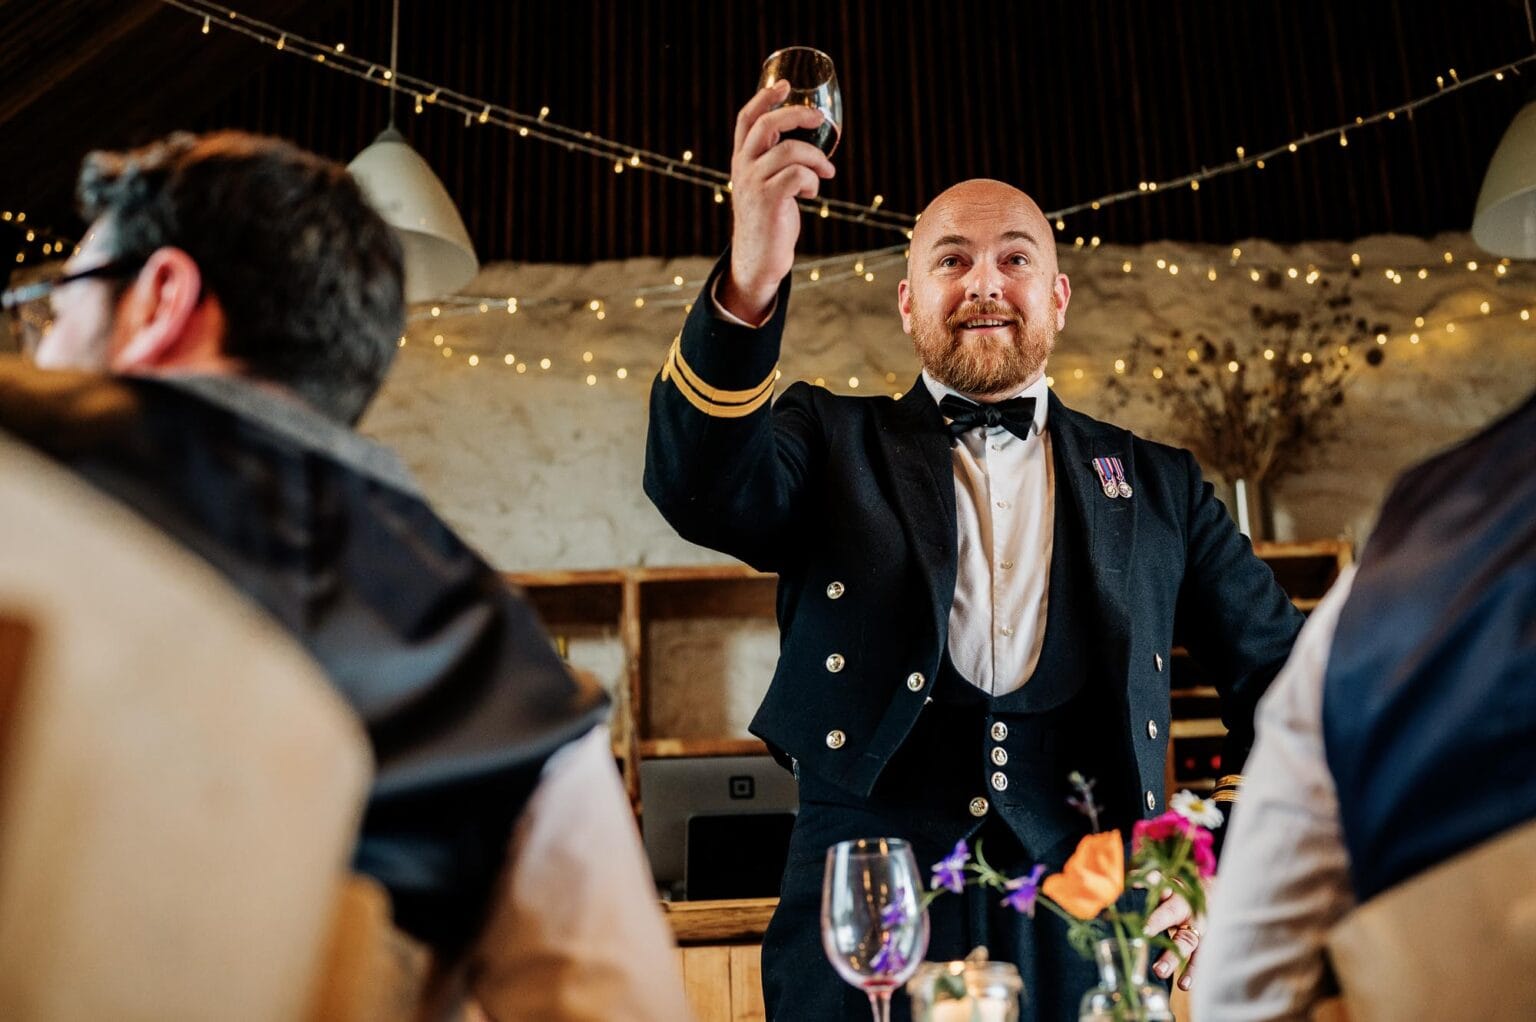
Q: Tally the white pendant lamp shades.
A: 2